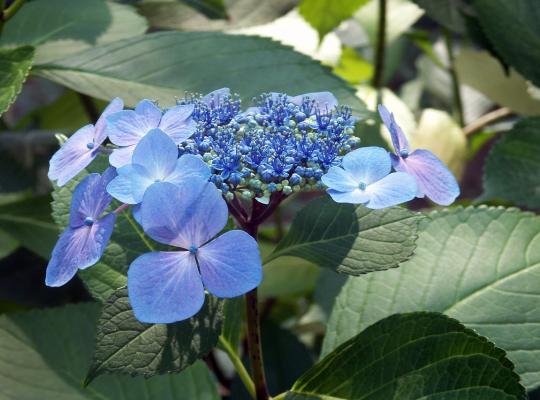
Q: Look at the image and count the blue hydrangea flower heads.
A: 1